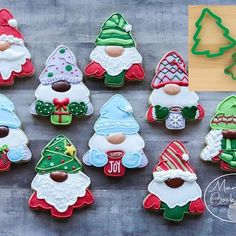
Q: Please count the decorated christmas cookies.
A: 9